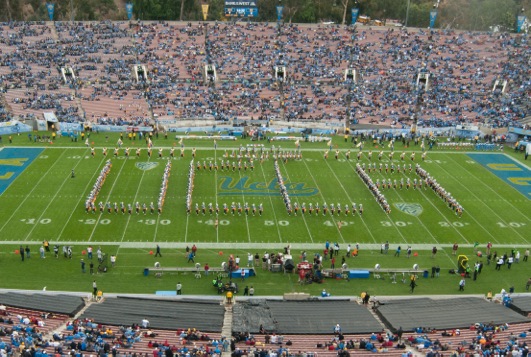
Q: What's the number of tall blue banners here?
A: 6